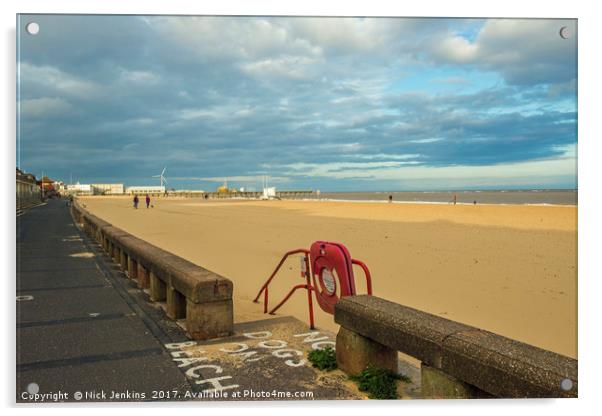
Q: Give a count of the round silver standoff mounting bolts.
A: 4